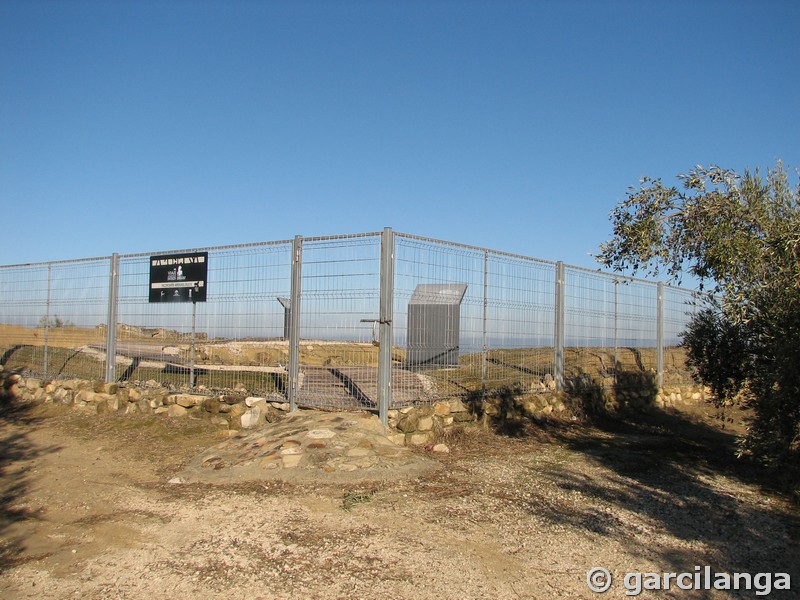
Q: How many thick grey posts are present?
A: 5